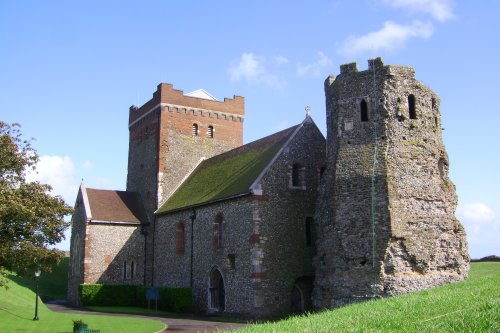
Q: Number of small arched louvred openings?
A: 2